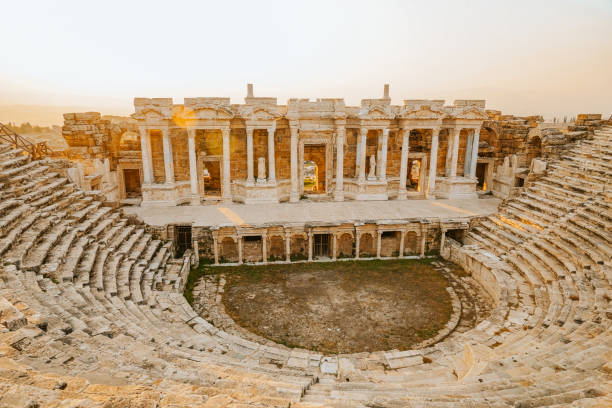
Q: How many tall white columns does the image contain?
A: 14